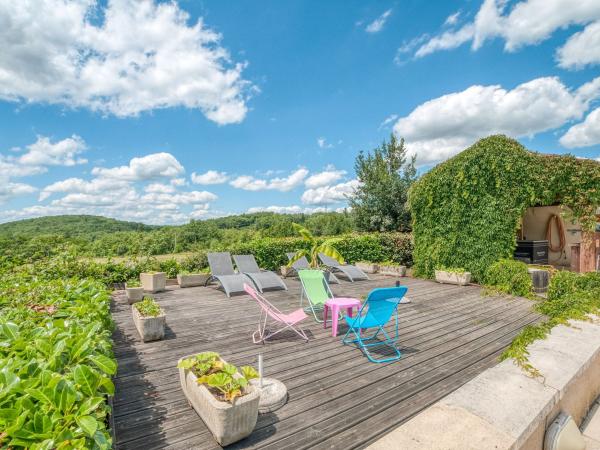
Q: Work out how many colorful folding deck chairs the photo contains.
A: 3